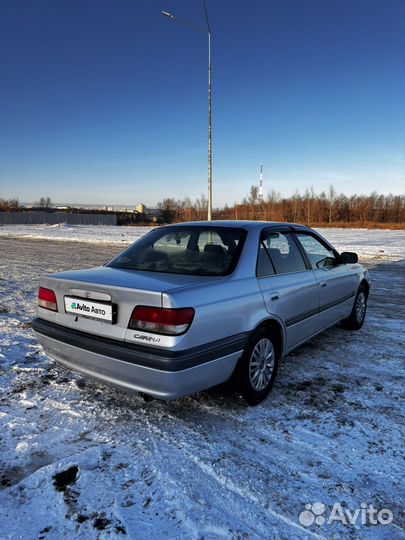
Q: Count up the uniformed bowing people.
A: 0